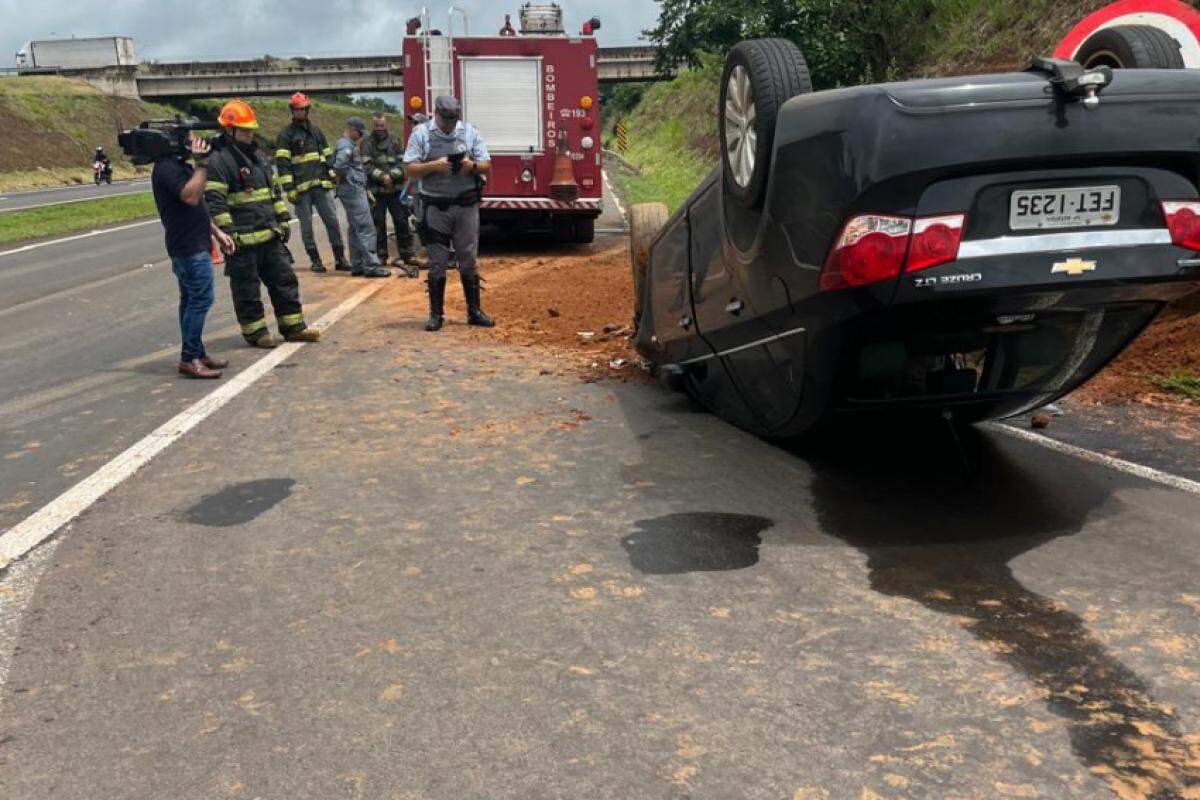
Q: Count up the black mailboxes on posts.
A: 0